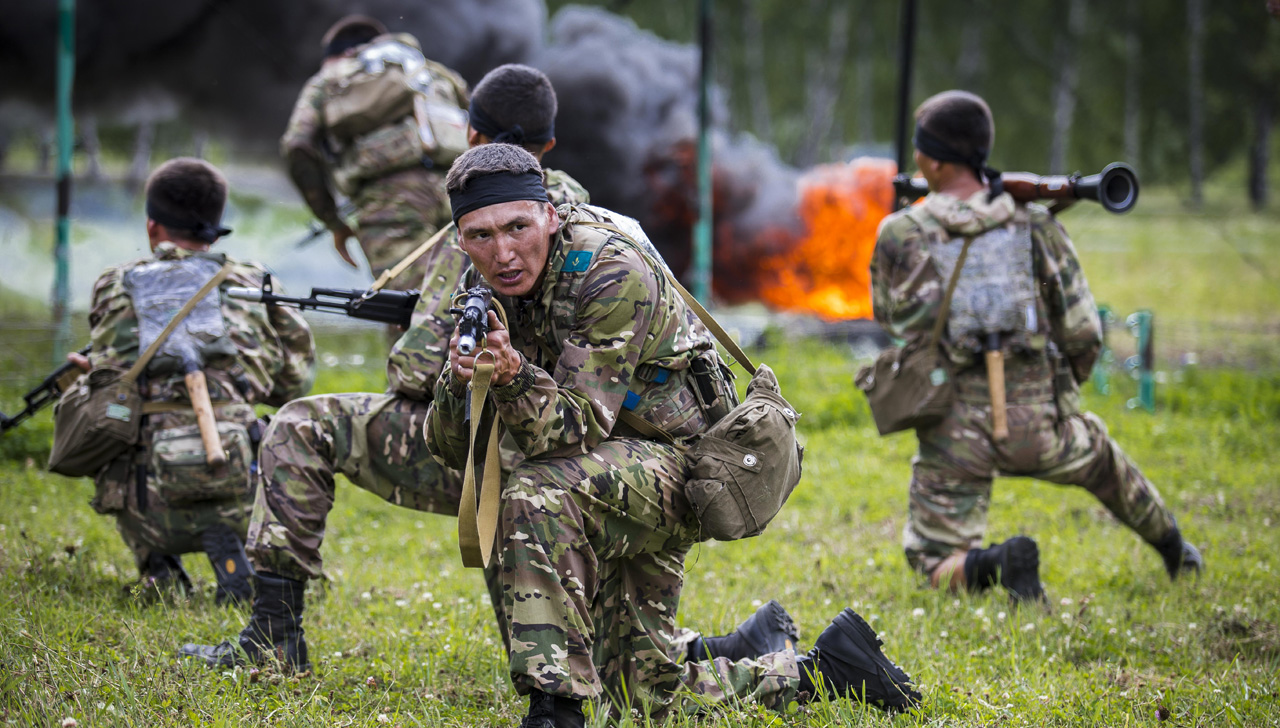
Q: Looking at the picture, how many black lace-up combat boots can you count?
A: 8